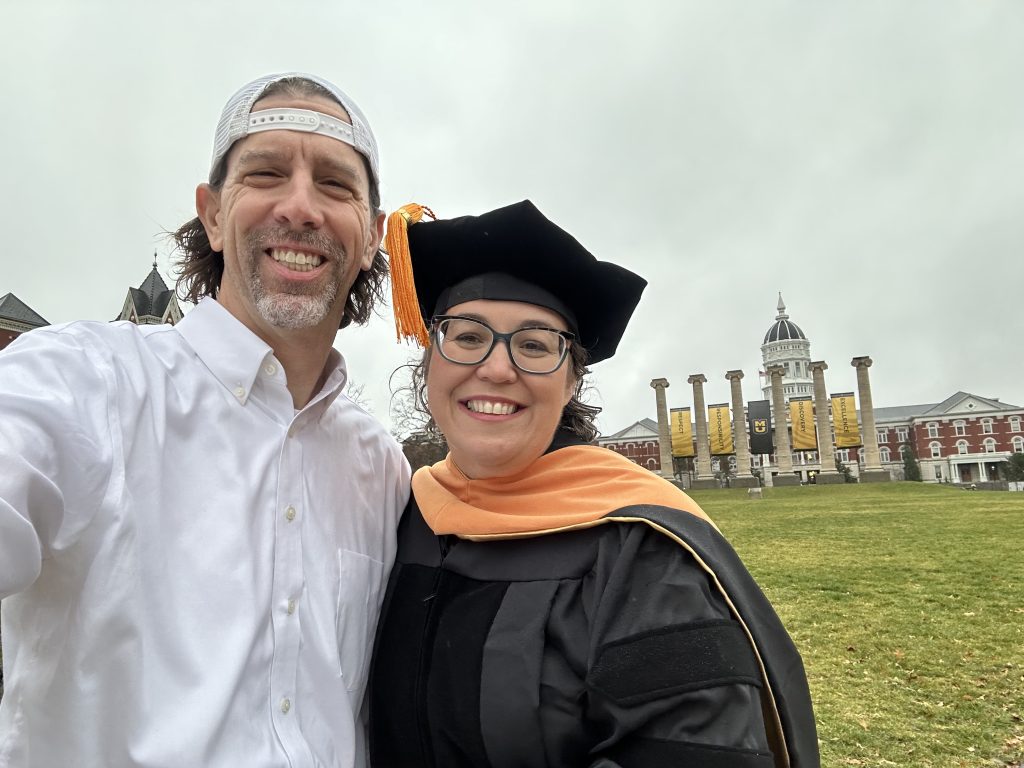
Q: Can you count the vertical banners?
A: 5